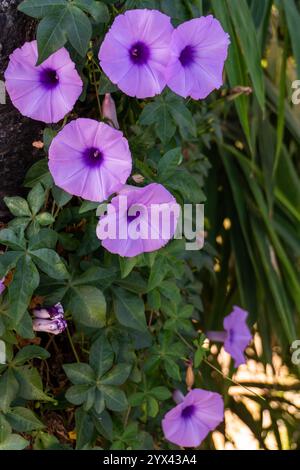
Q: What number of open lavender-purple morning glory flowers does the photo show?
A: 7